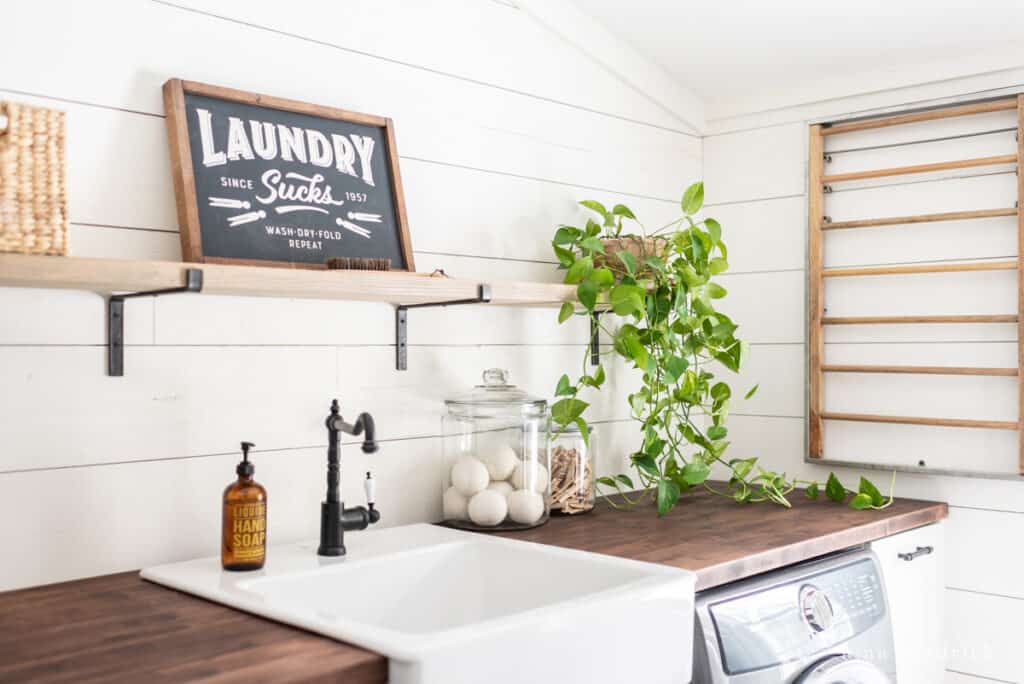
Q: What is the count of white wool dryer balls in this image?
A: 7